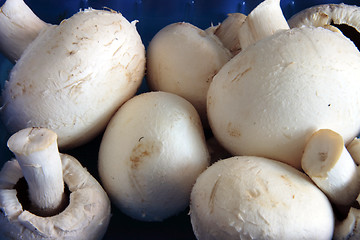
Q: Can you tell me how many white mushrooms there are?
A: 8